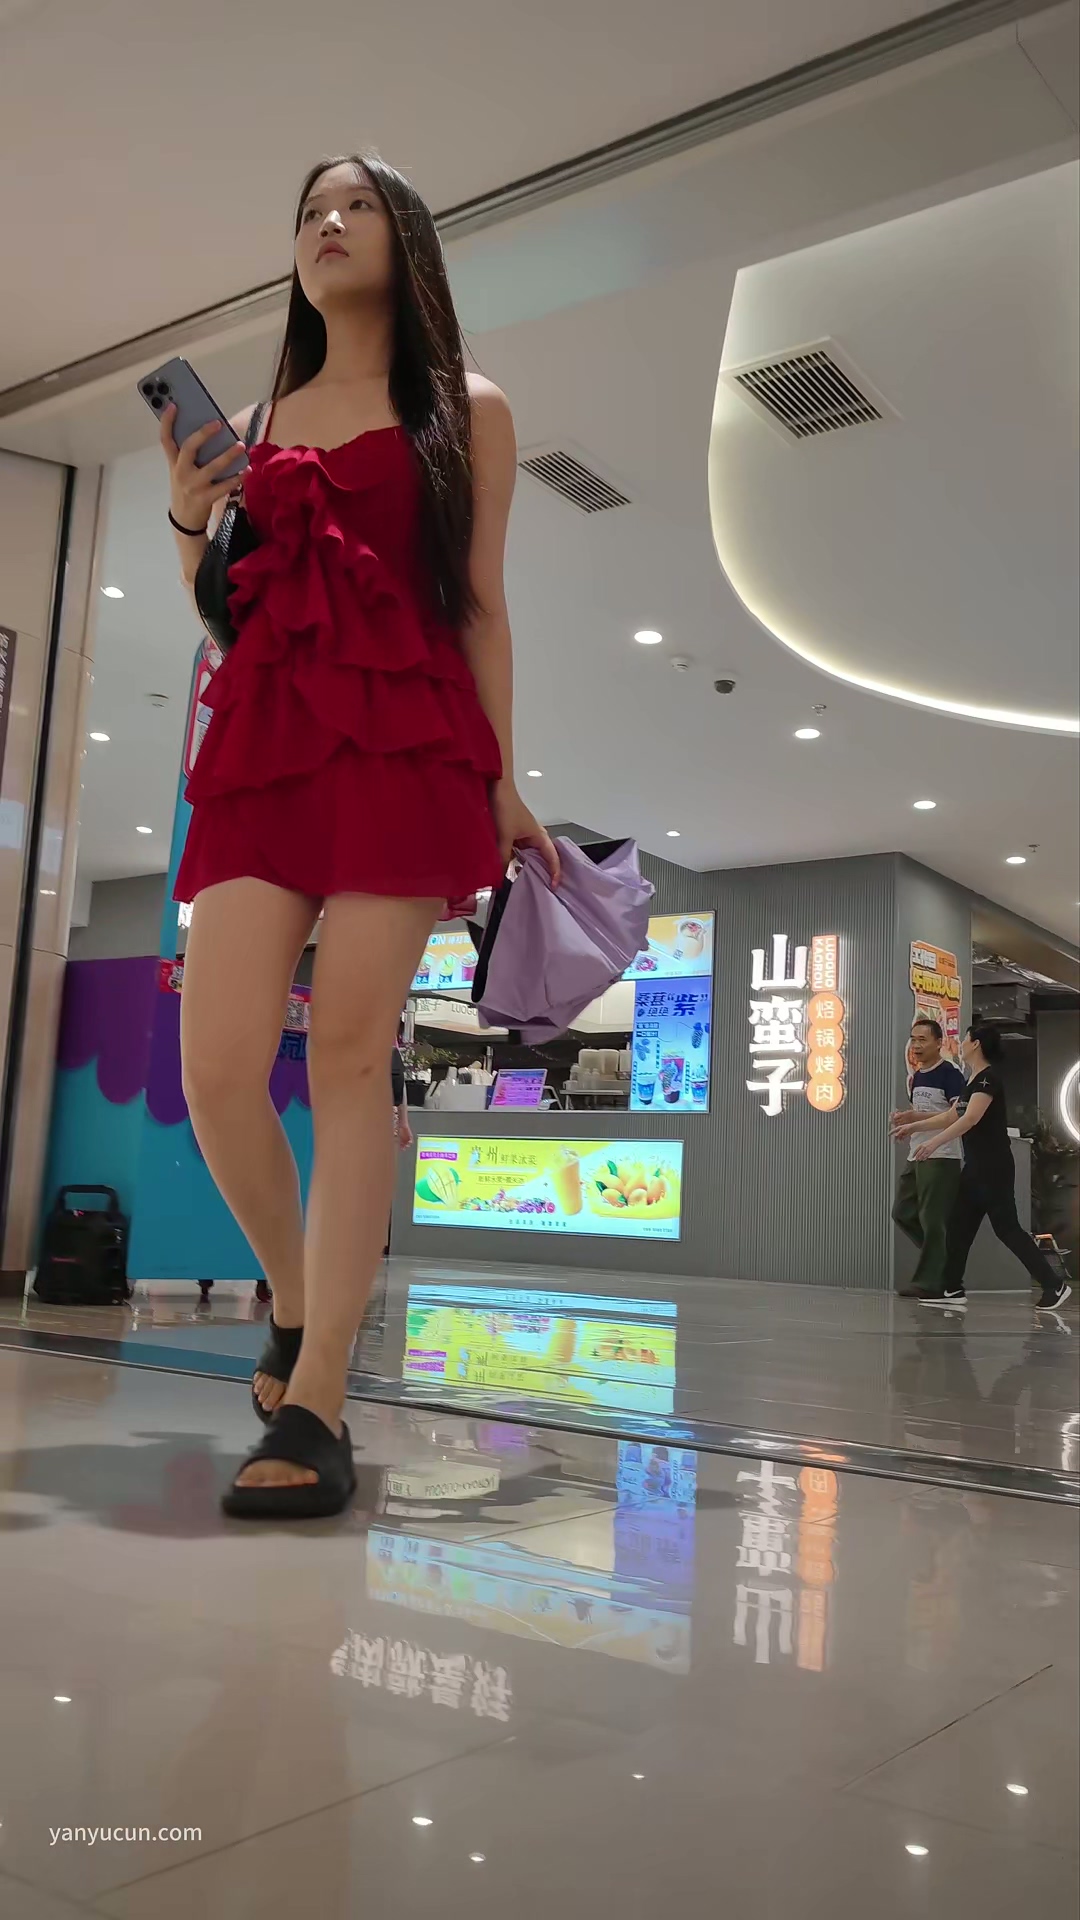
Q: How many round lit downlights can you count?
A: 9